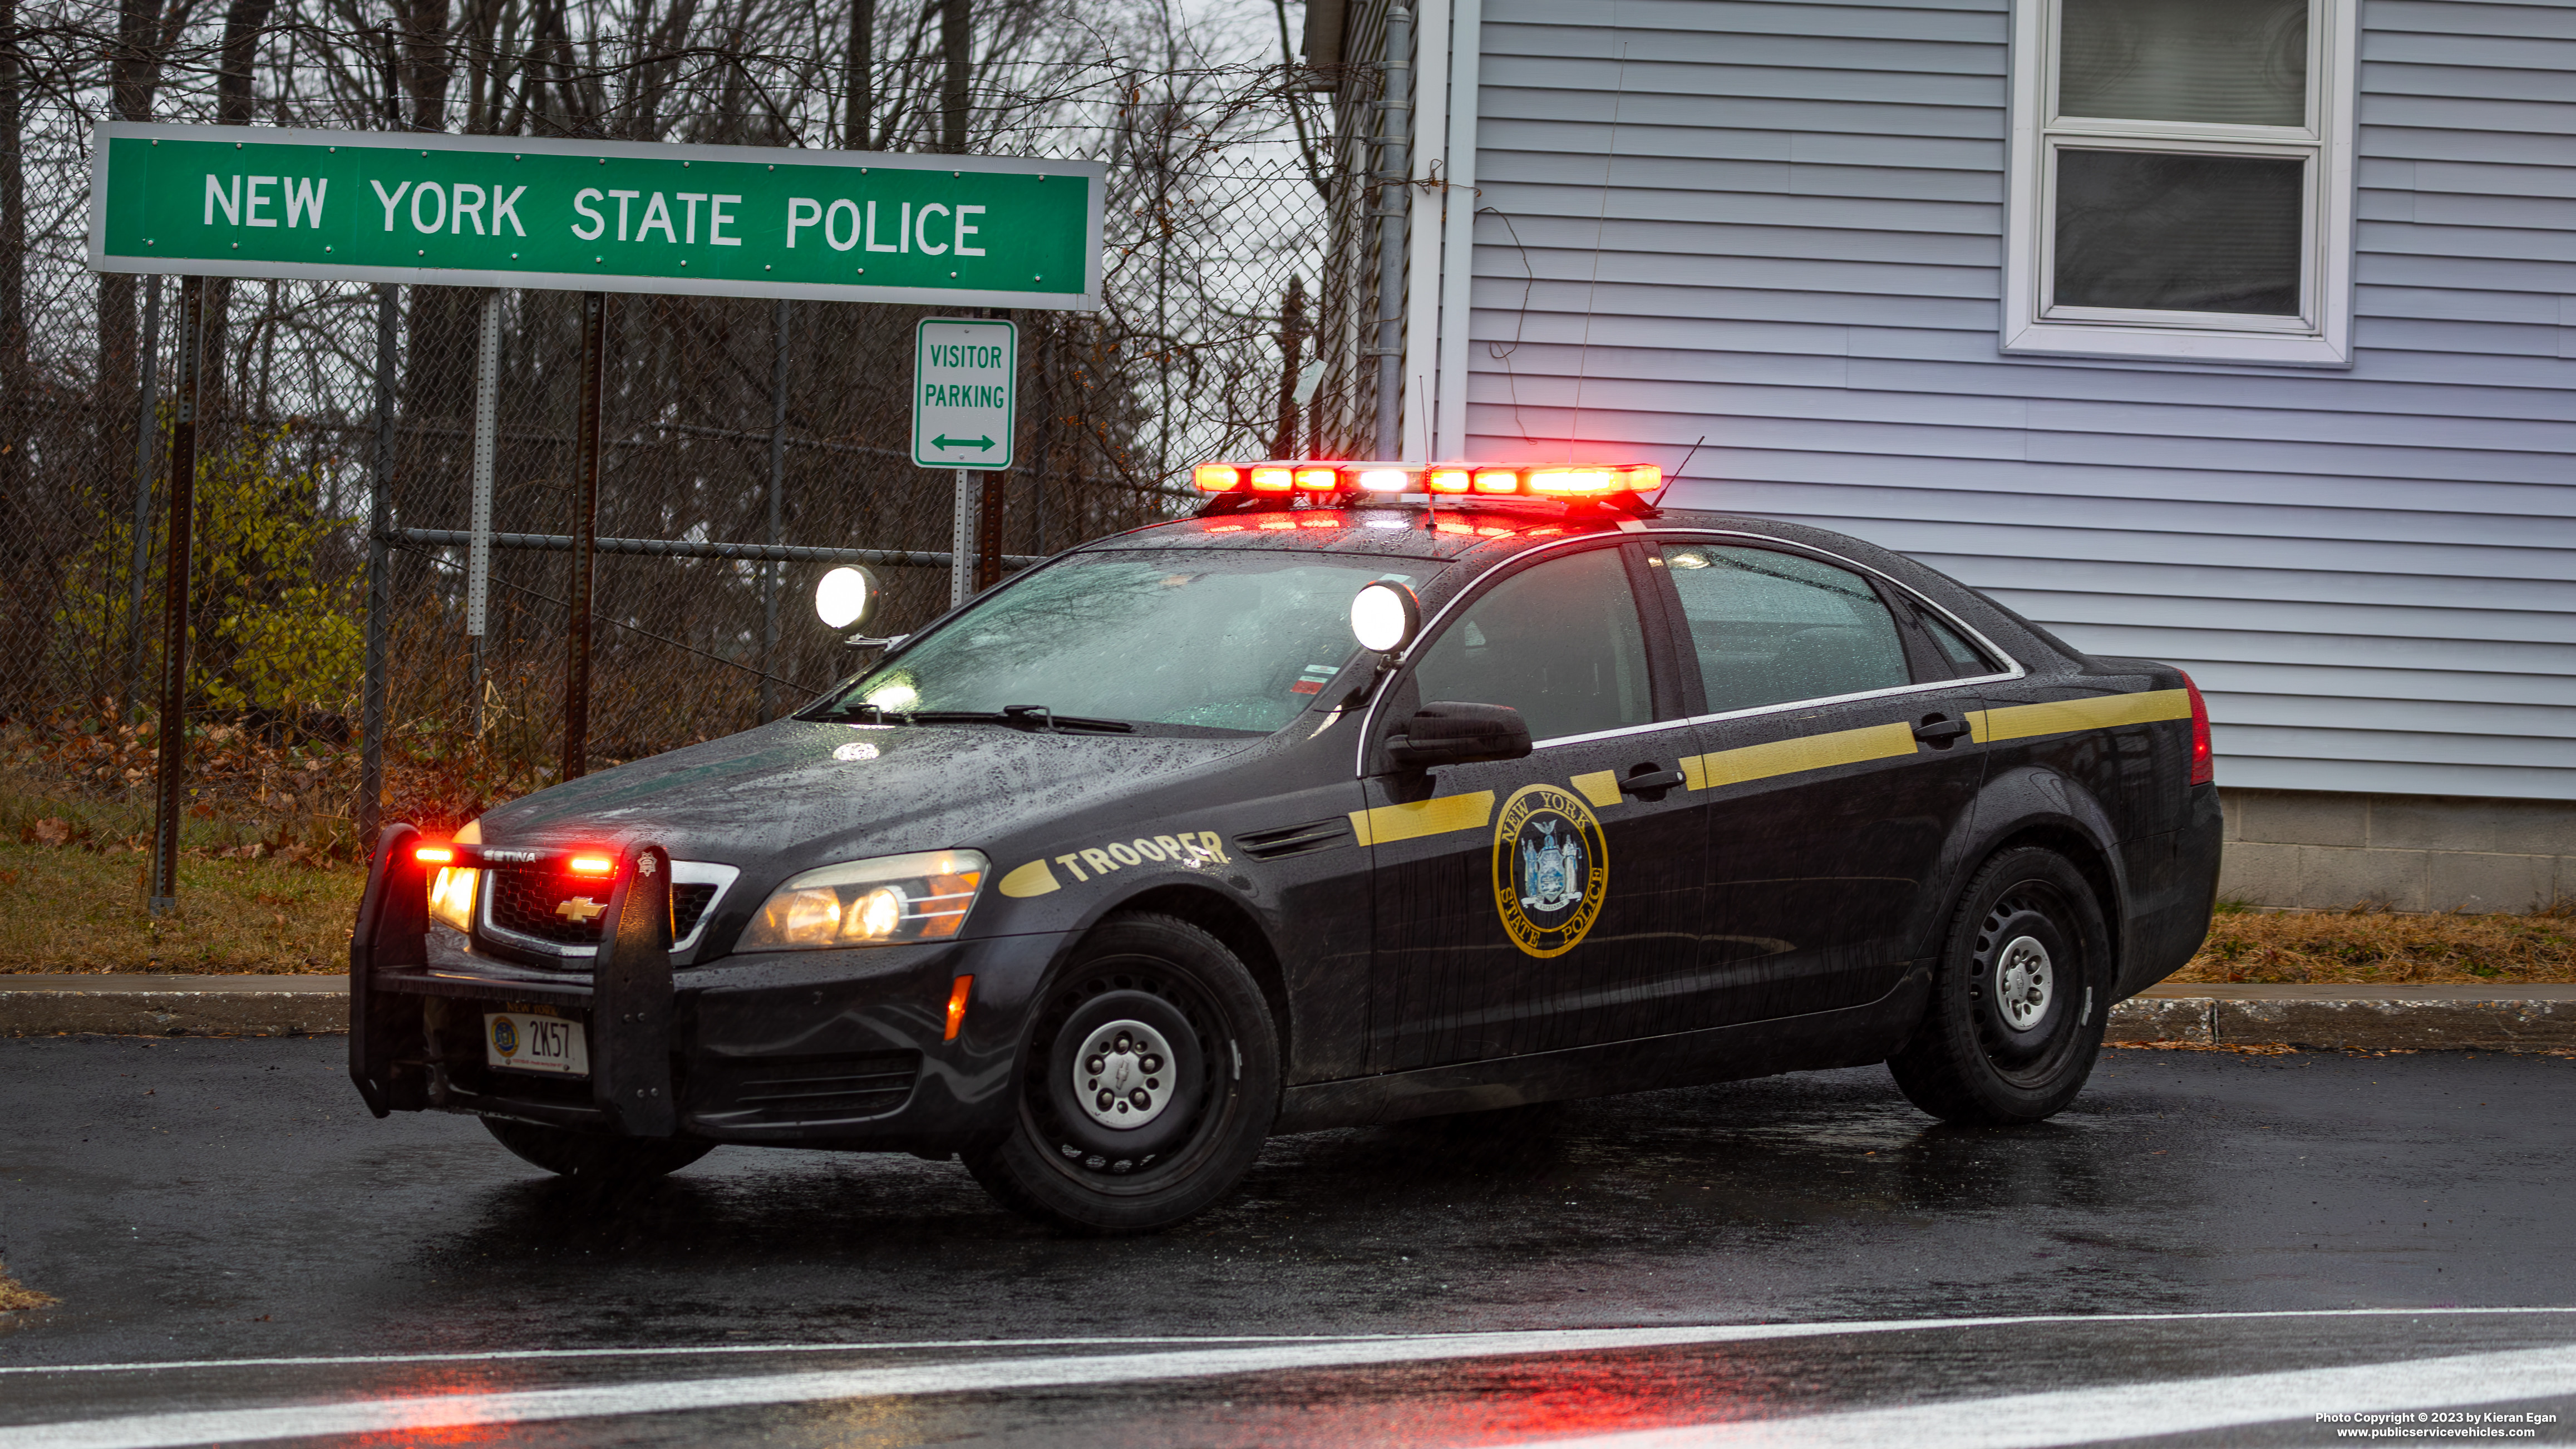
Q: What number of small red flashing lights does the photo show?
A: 2